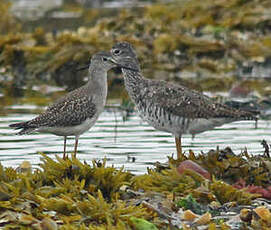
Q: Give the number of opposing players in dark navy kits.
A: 0